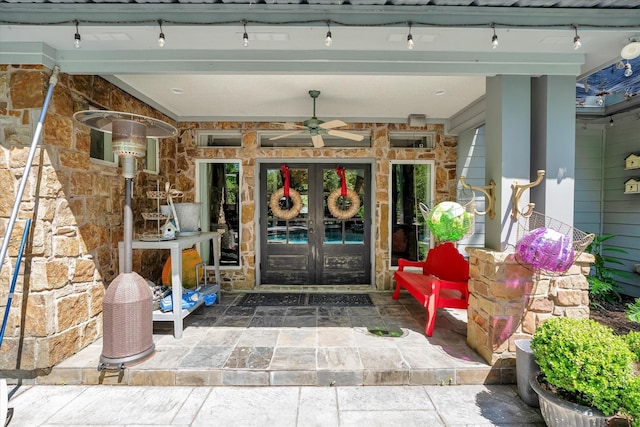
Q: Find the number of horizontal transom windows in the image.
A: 3